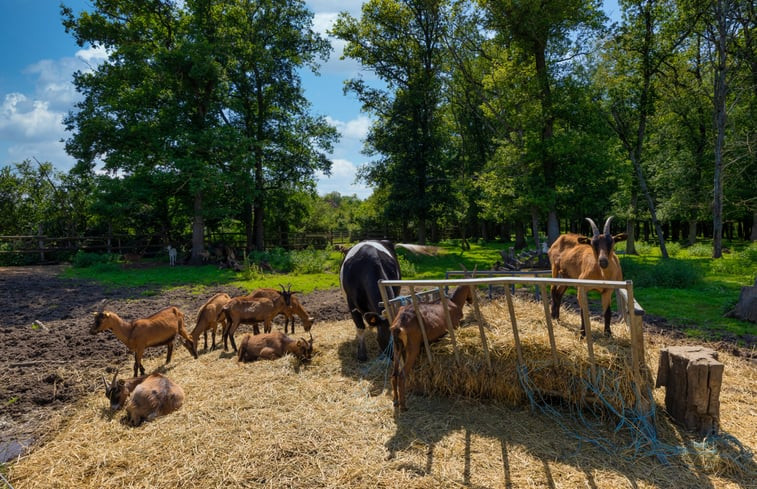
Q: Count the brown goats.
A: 8